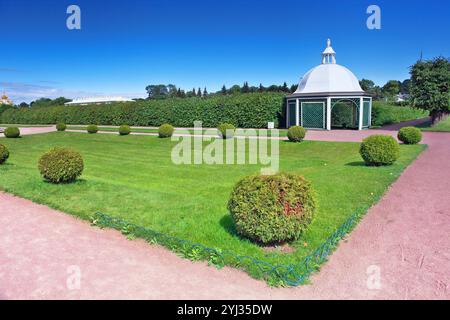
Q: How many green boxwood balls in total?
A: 12